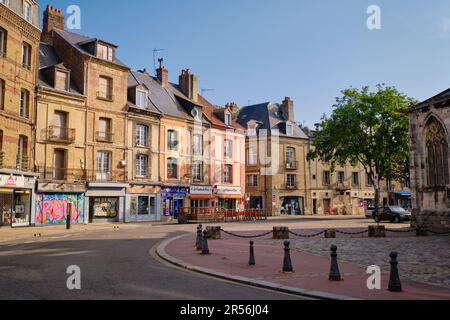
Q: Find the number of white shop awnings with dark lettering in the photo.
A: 2